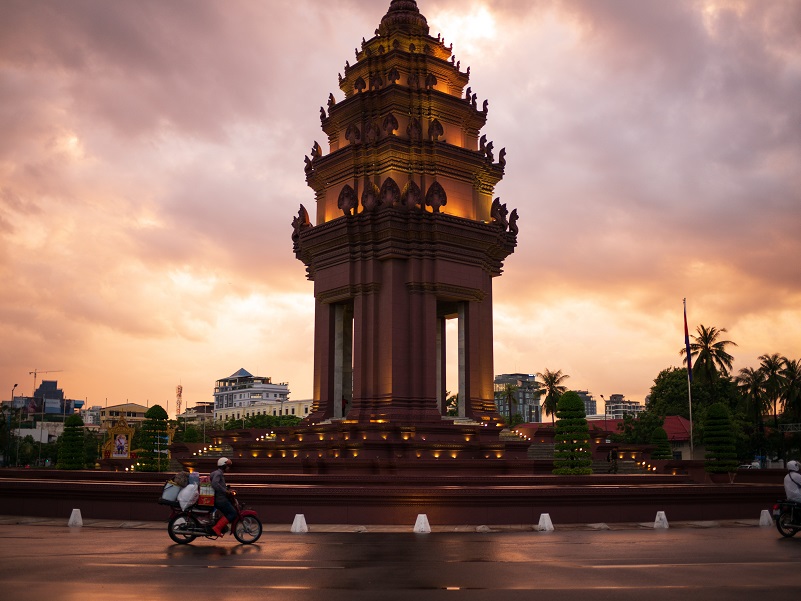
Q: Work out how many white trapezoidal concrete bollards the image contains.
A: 6